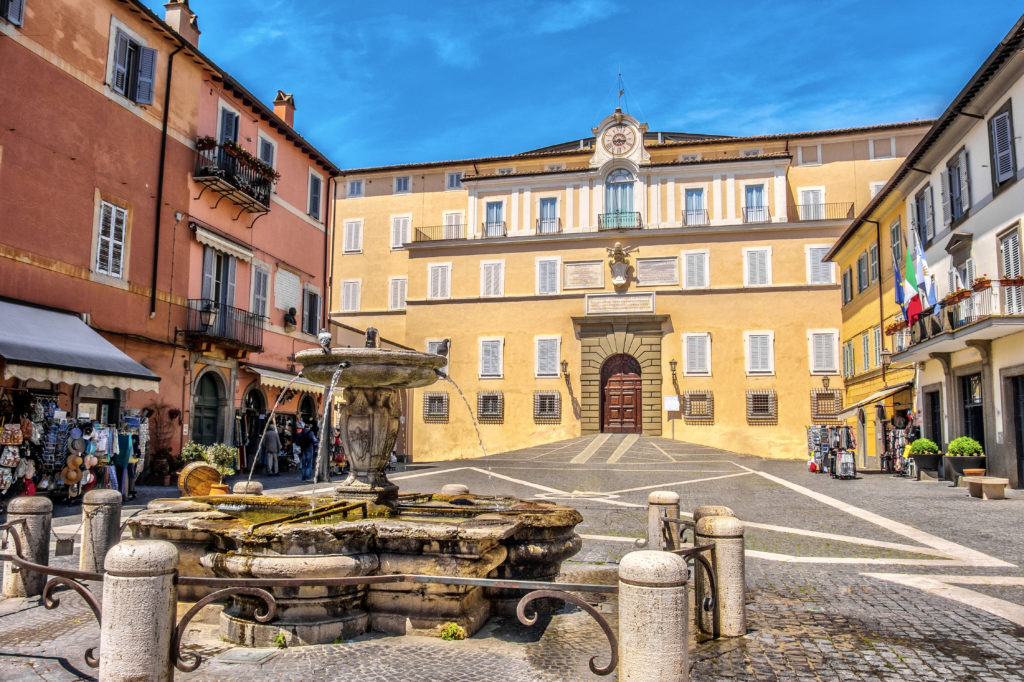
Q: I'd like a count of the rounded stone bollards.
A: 9